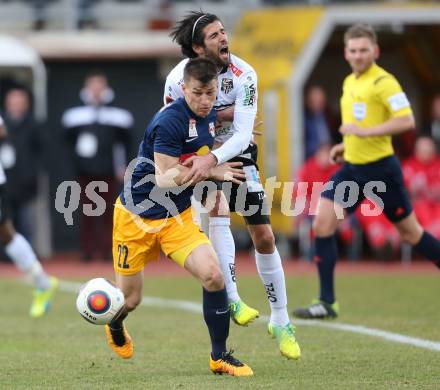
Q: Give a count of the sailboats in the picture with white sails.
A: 0